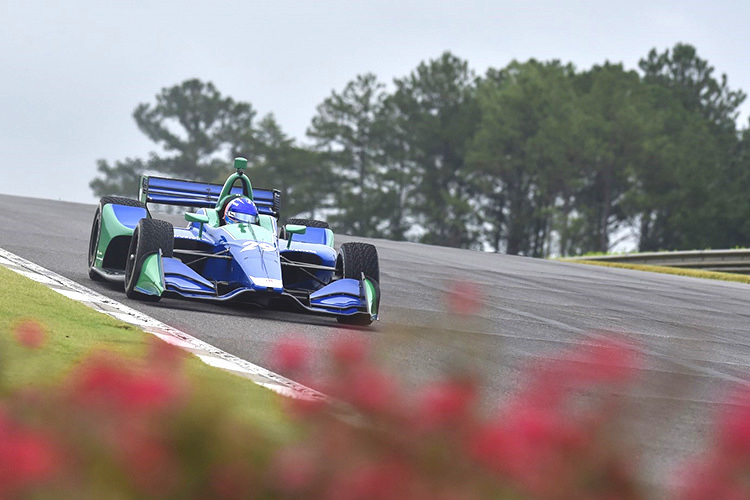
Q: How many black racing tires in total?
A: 4